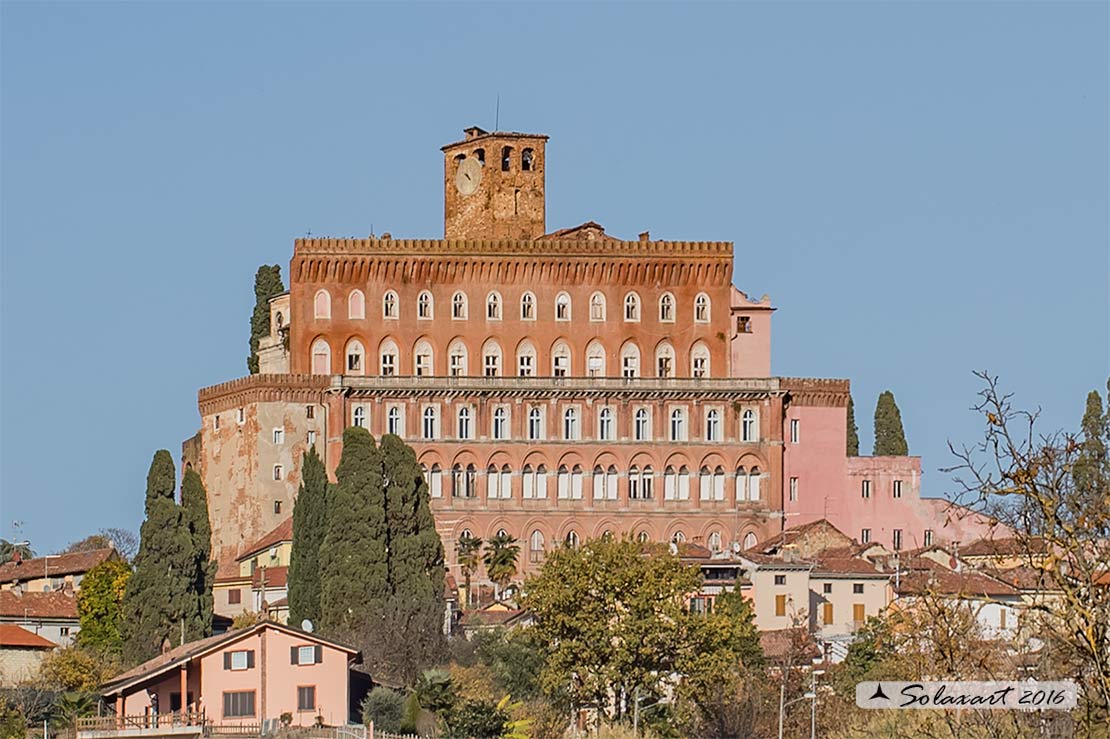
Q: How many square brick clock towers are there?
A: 1